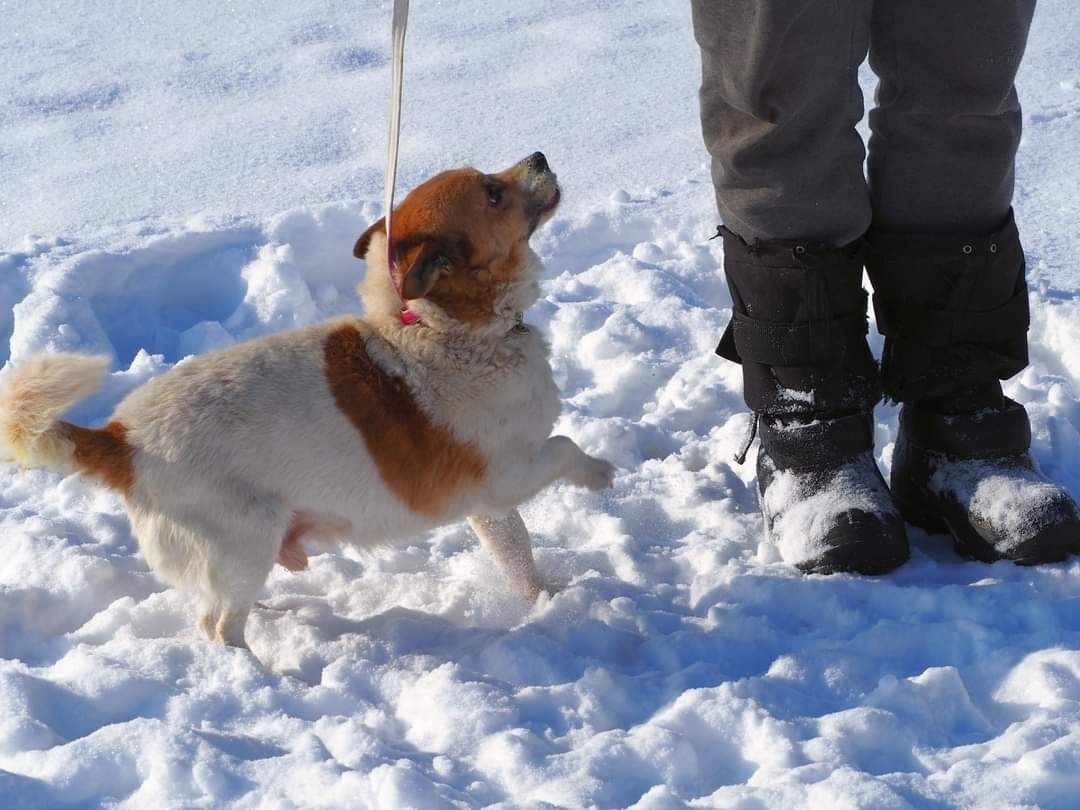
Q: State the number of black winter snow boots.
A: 2